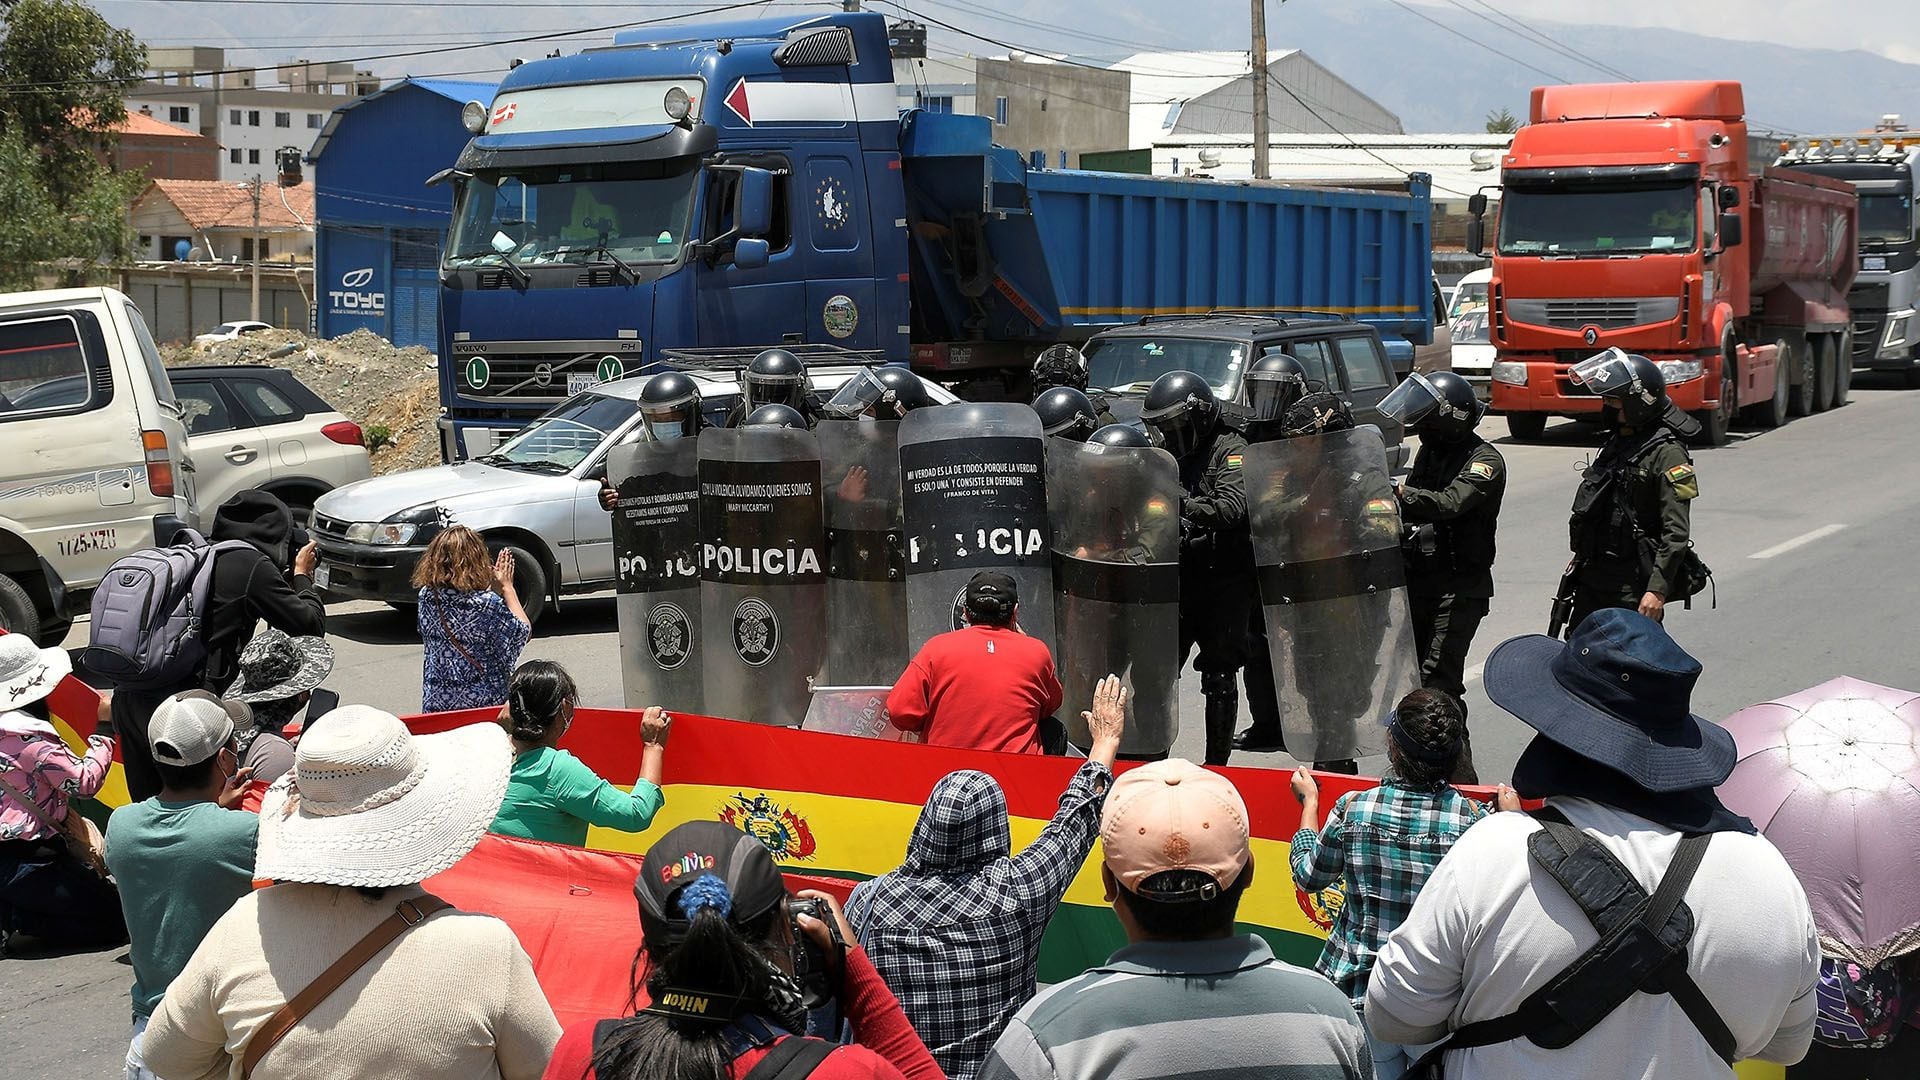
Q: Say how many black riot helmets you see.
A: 12